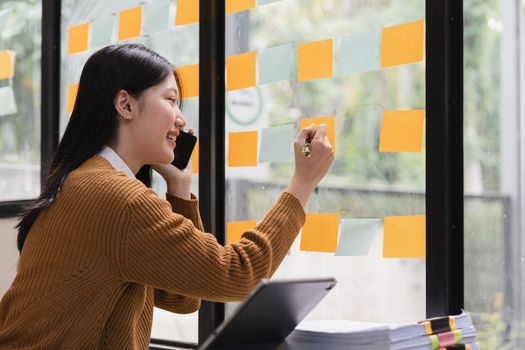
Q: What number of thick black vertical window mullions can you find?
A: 3